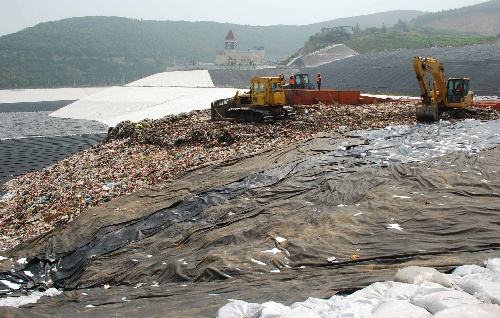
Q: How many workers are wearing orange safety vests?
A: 2